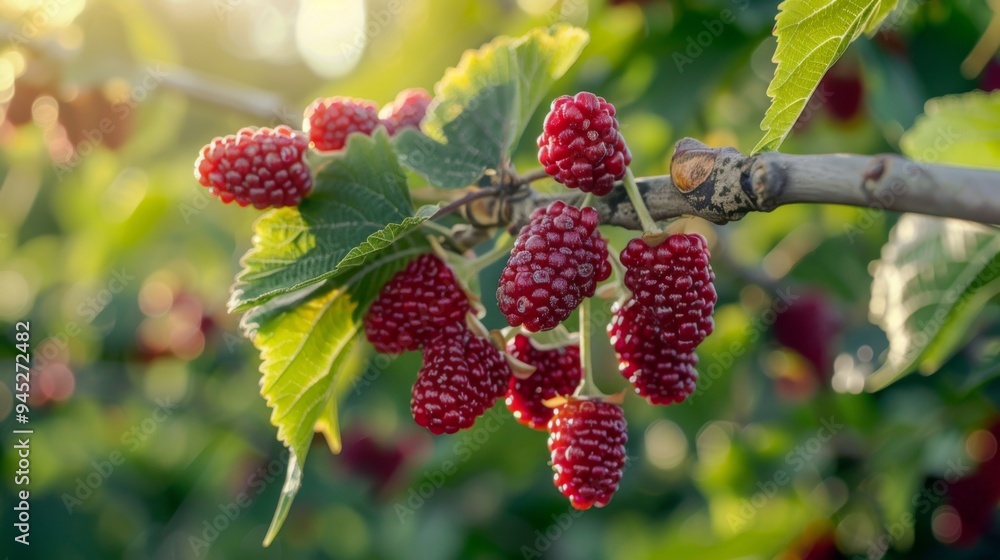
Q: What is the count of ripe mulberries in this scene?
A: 11